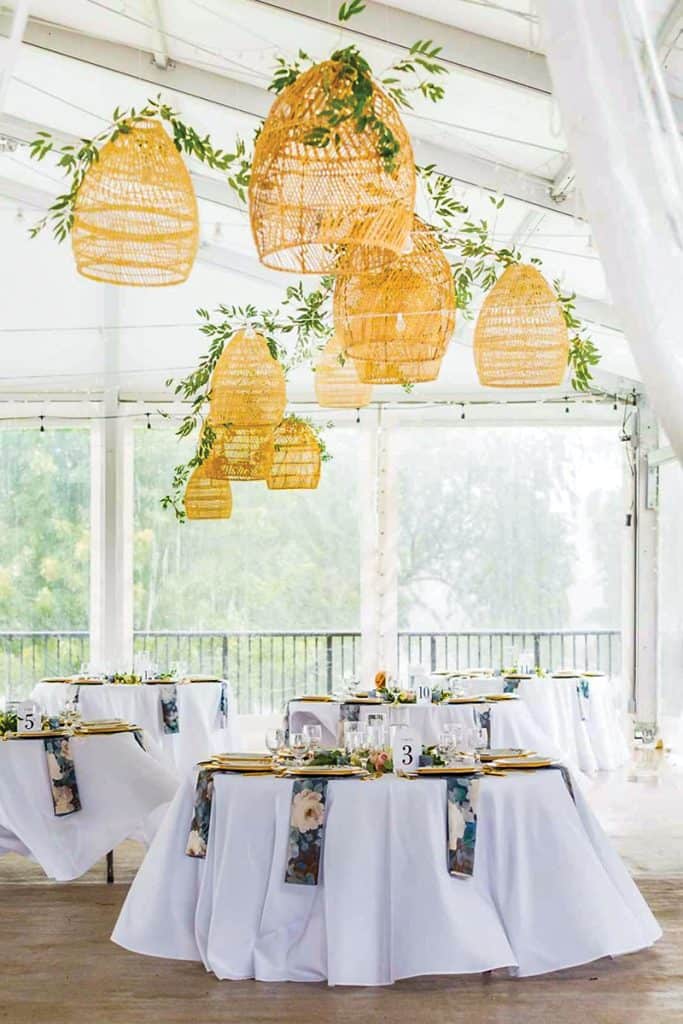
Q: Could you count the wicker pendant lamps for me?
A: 10